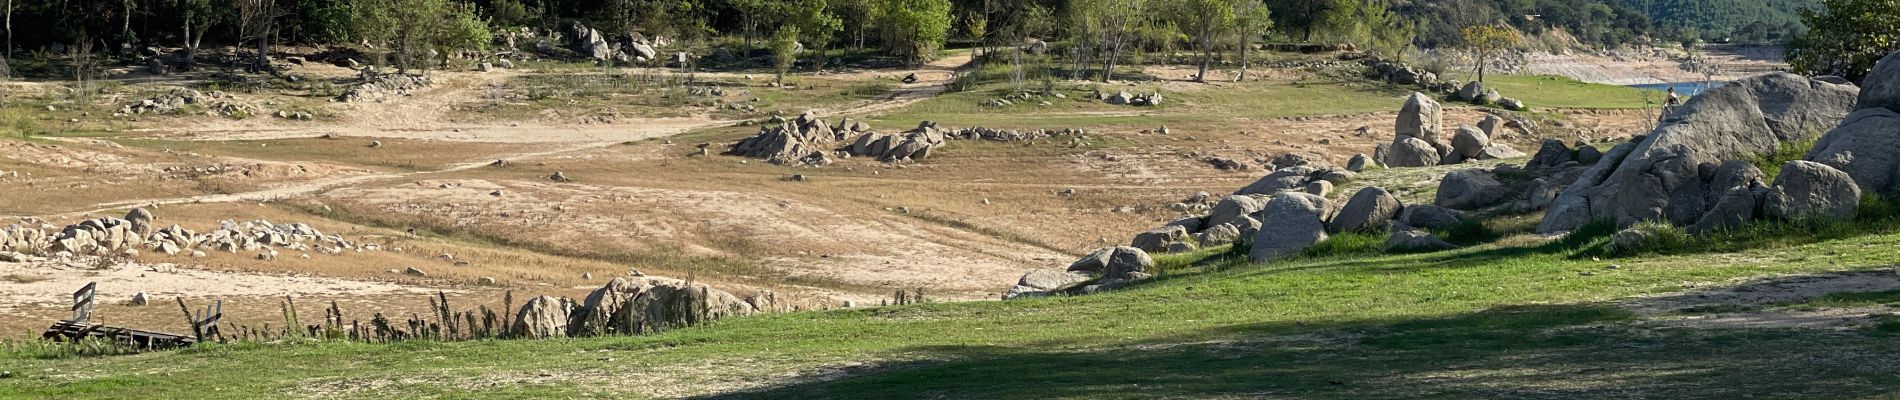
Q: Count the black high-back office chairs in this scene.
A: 0